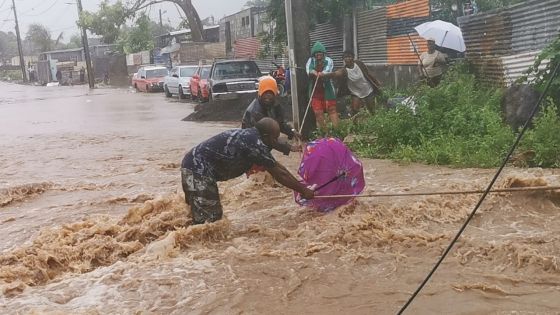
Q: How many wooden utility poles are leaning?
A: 2